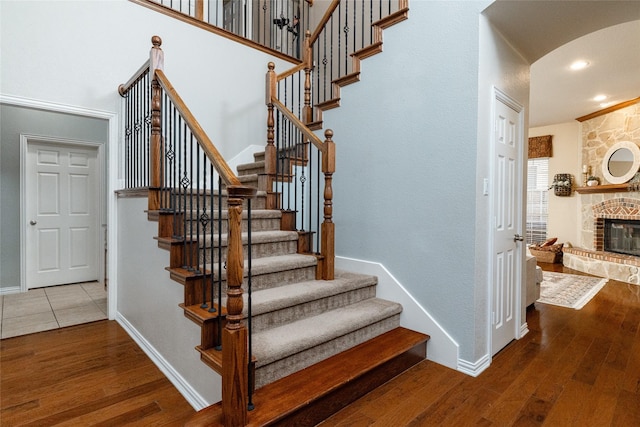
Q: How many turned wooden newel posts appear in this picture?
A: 5